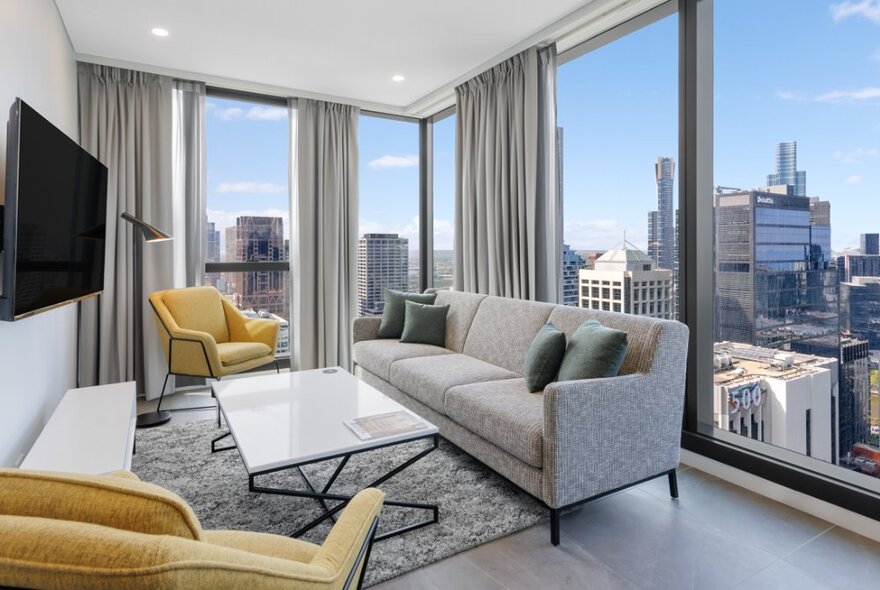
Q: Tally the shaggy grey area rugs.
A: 1